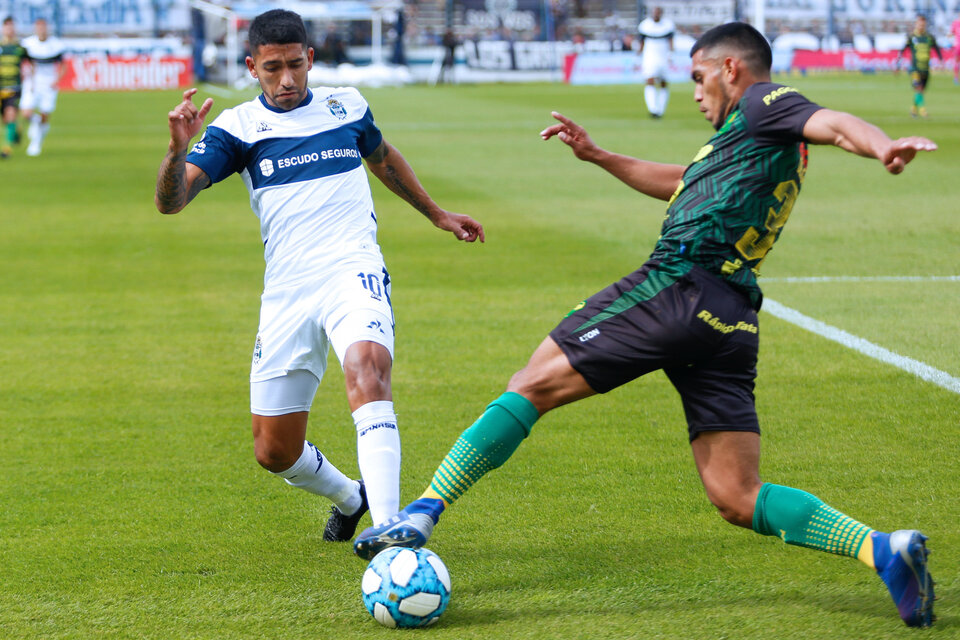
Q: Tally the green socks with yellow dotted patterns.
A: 2